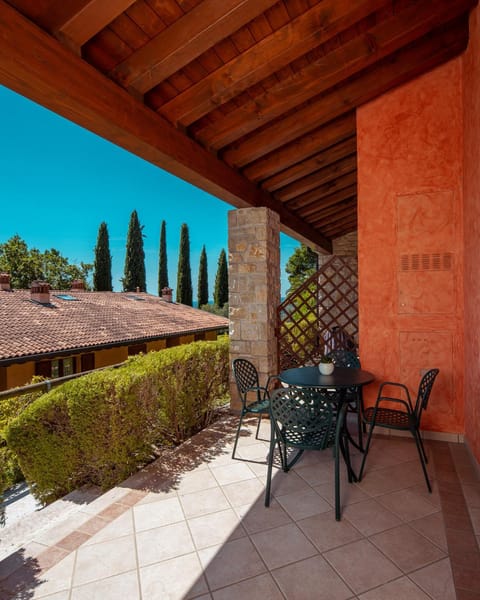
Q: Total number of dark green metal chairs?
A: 4